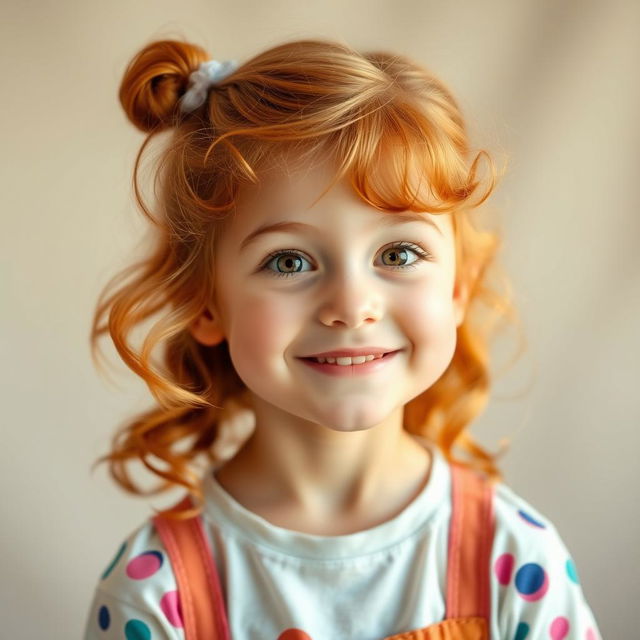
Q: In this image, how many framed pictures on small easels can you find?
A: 0